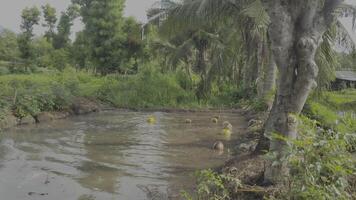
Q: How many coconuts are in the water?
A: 6